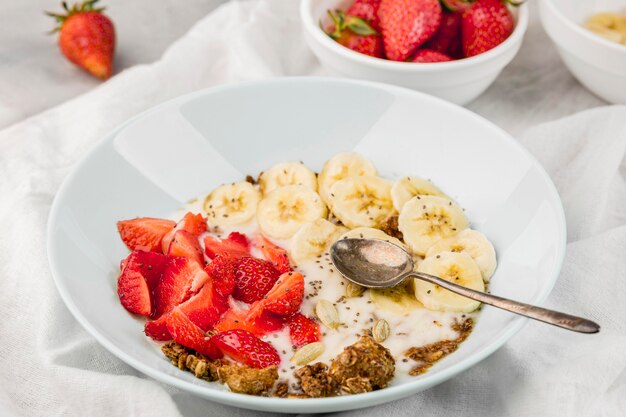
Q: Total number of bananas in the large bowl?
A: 12